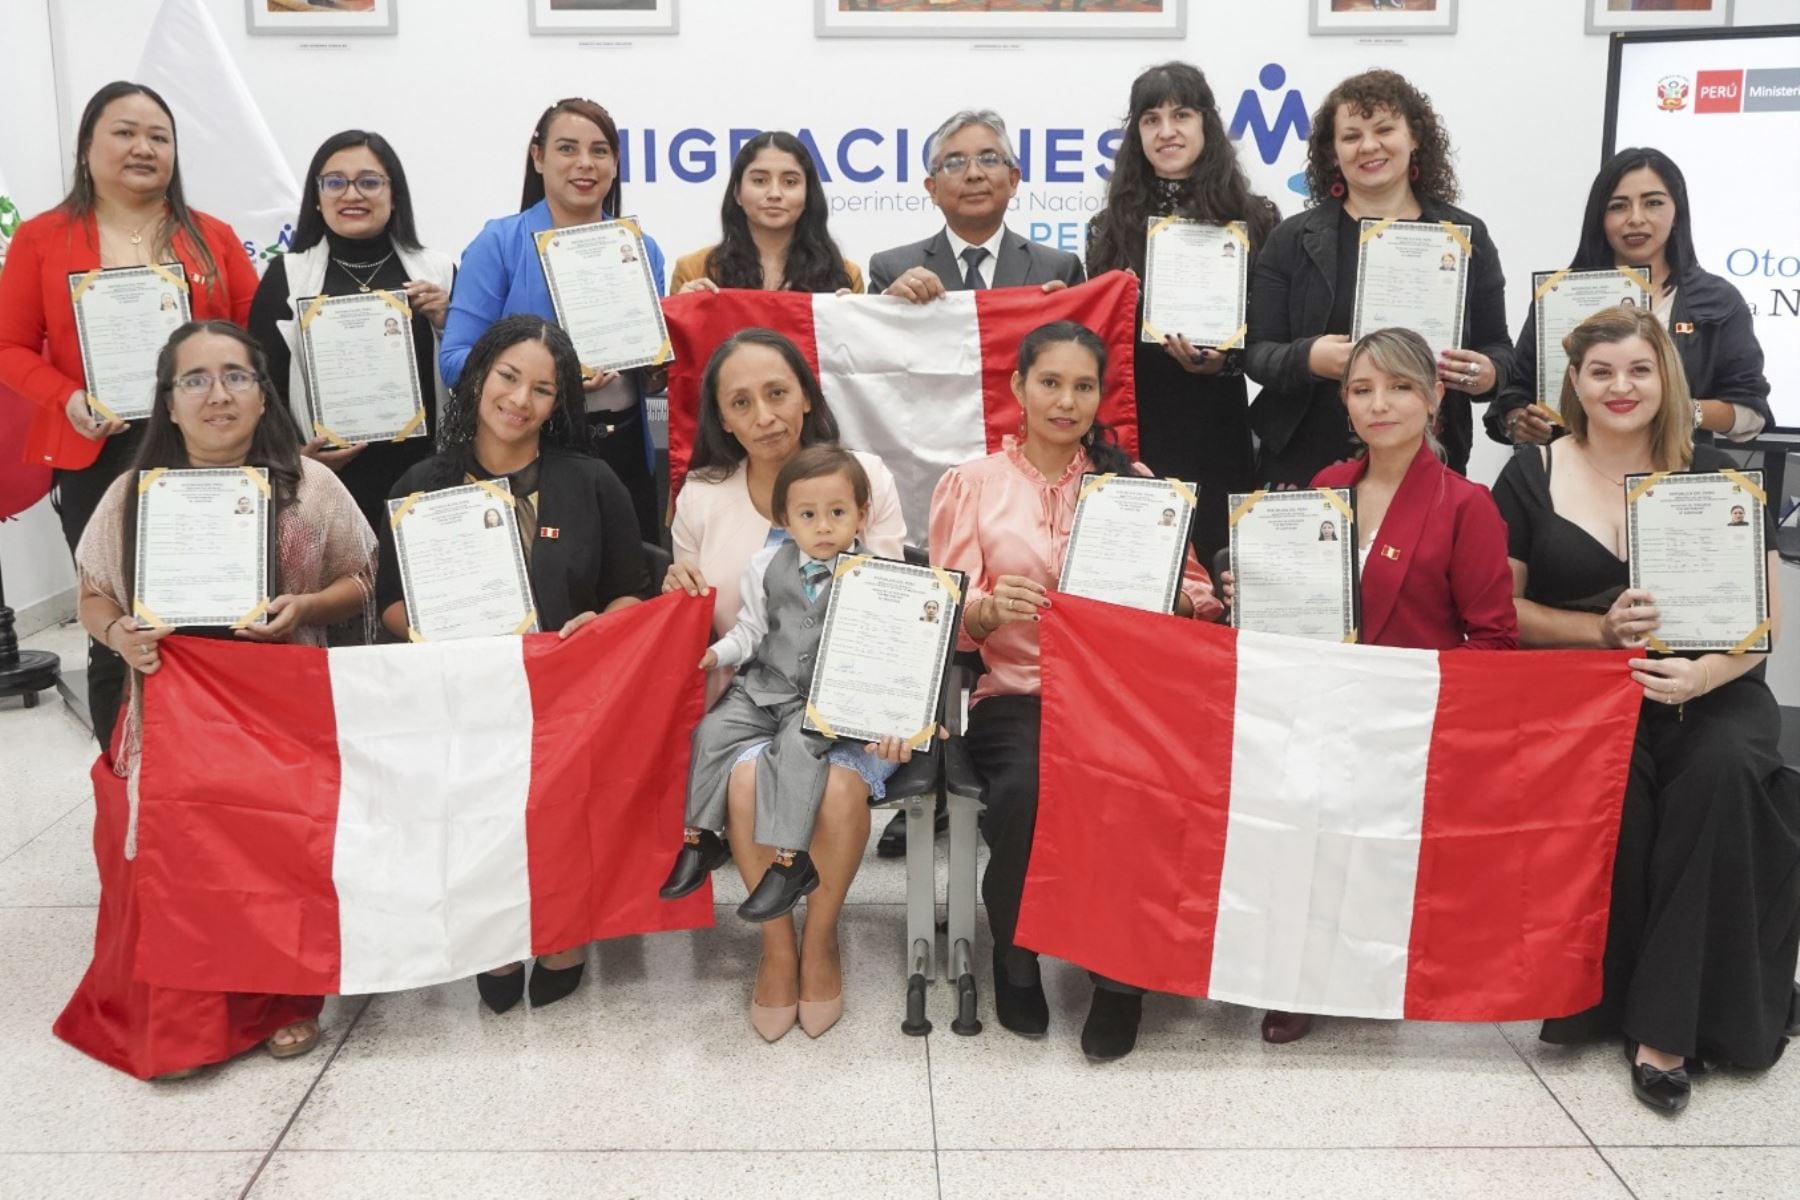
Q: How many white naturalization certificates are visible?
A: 12